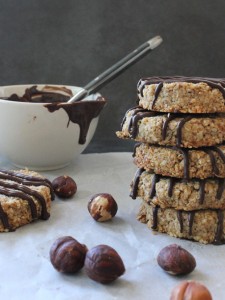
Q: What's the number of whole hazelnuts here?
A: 6